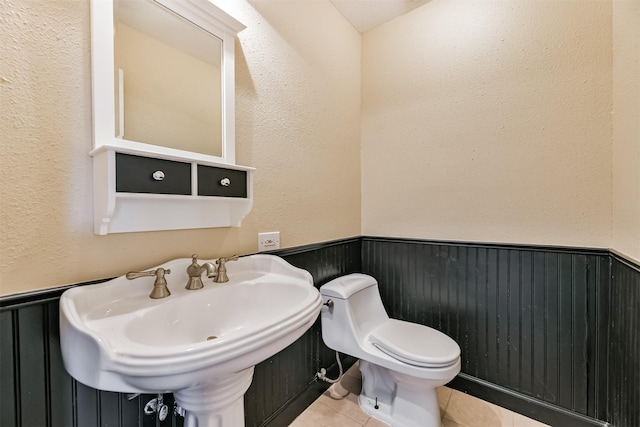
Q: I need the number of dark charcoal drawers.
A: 2